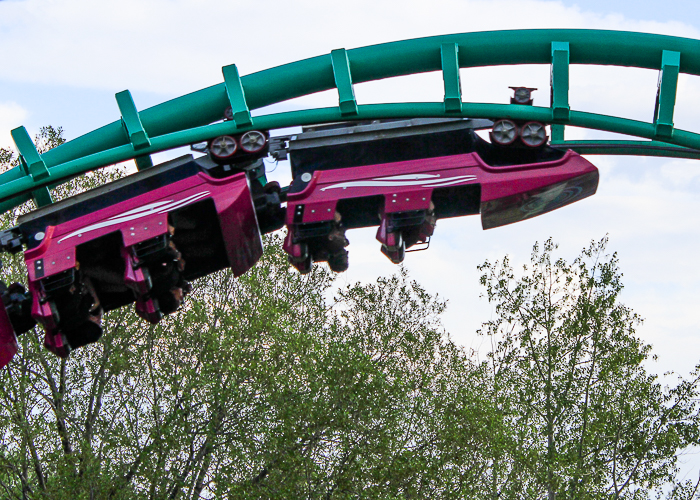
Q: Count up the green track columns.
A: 7